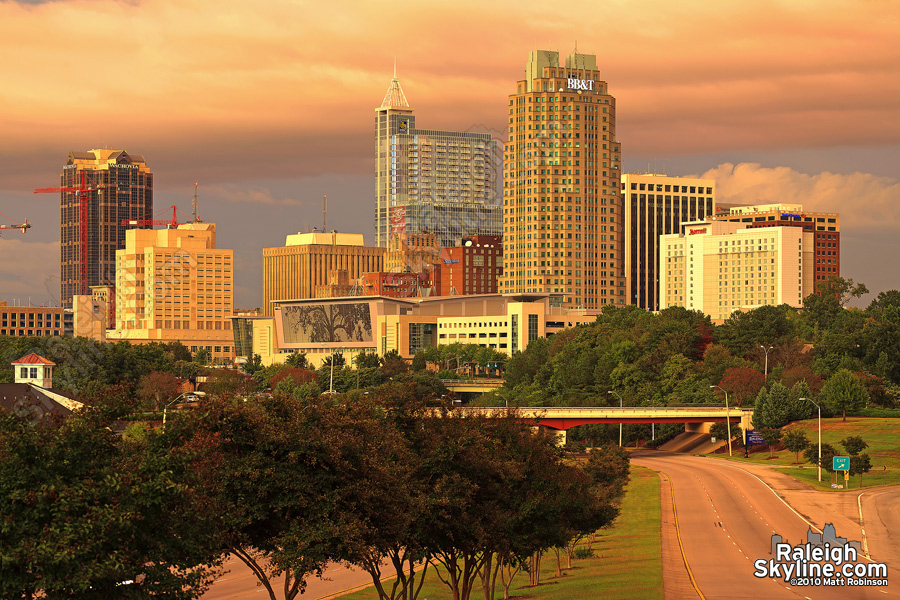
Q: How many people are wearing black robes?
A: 0